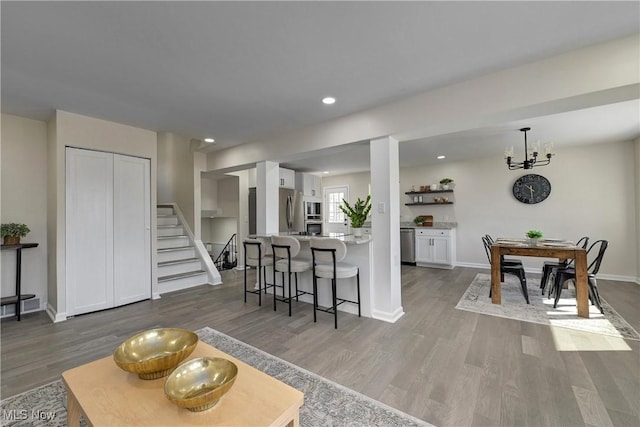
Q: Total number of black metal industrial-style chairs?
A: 4